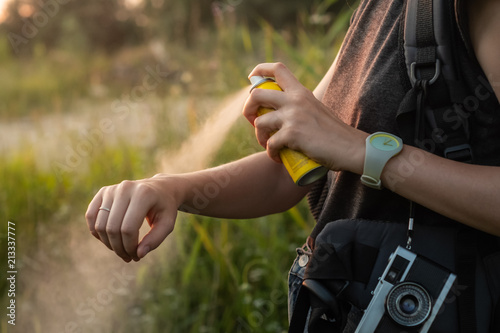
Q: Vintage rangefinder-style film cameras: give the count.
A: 1